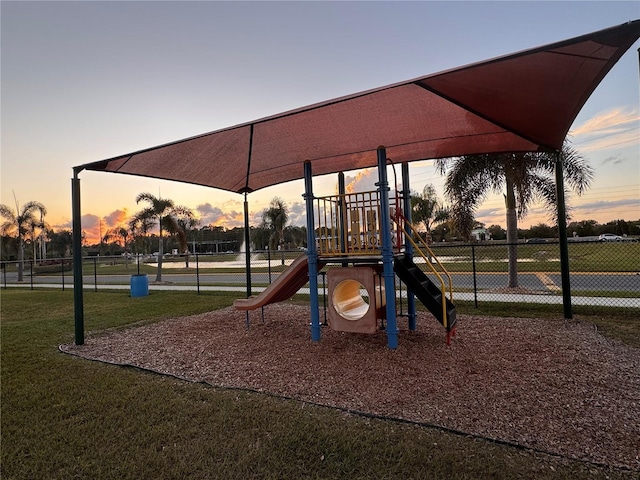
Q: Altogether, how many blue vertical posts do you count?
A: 4